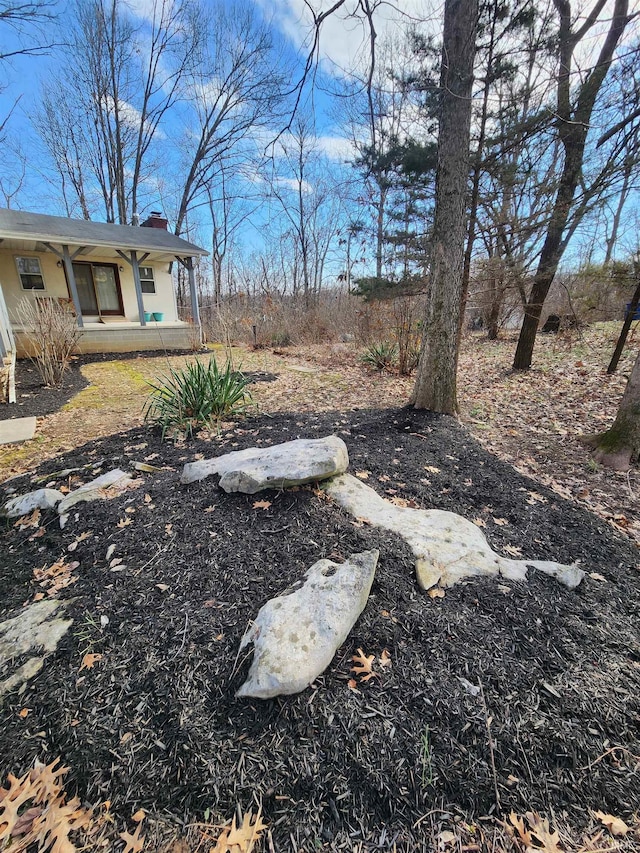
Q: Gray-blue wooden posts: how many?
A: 3